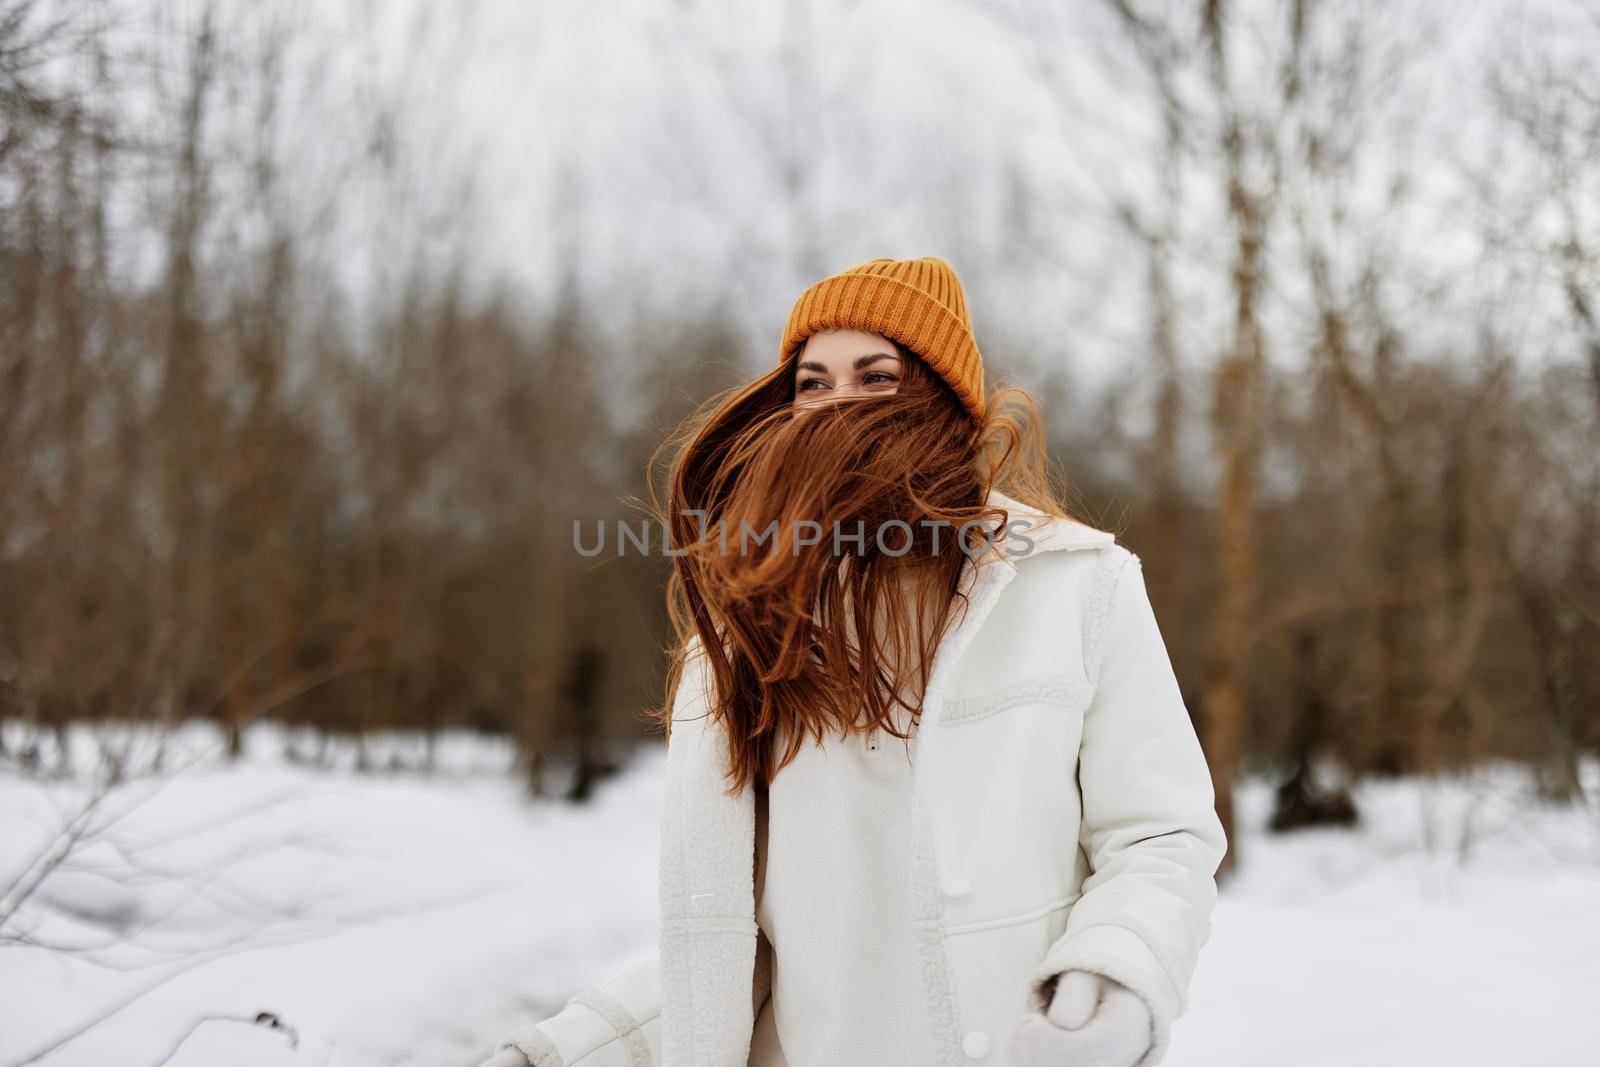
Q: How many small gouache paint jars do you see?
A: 0